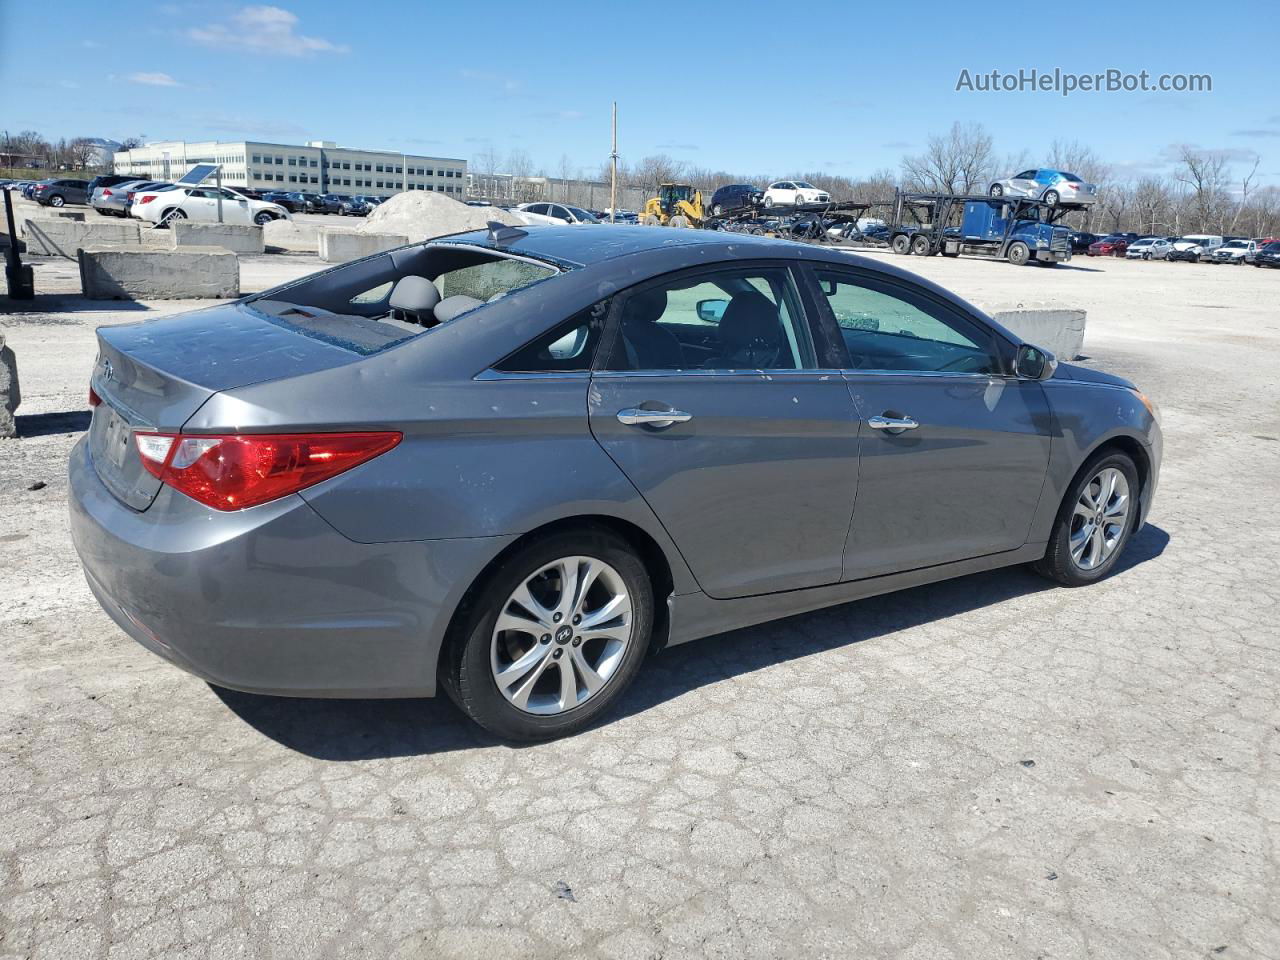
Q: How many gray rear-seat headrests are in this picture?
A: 2